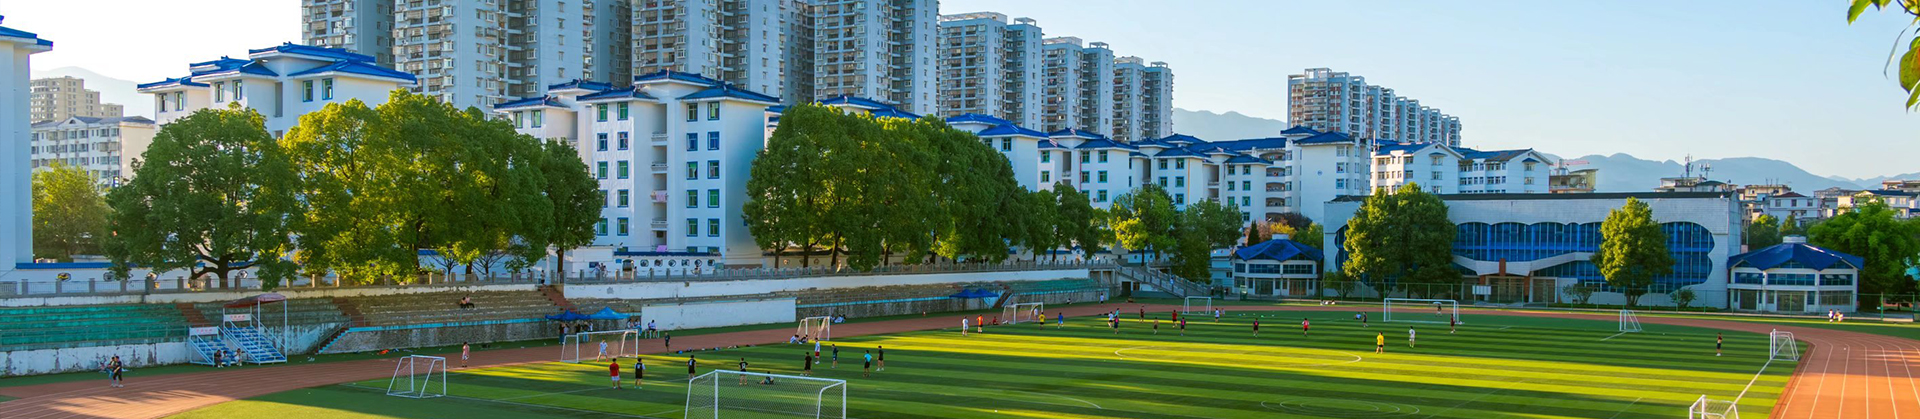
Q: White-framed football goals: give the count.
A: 10